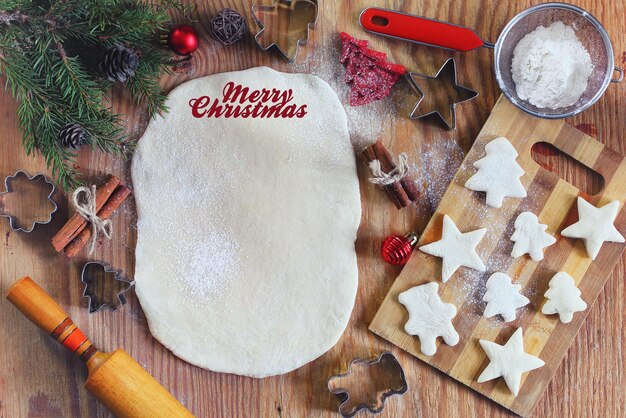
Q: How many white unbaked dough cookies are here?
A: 8